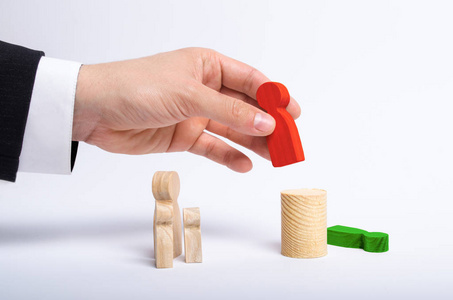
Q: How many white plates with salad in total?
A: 0